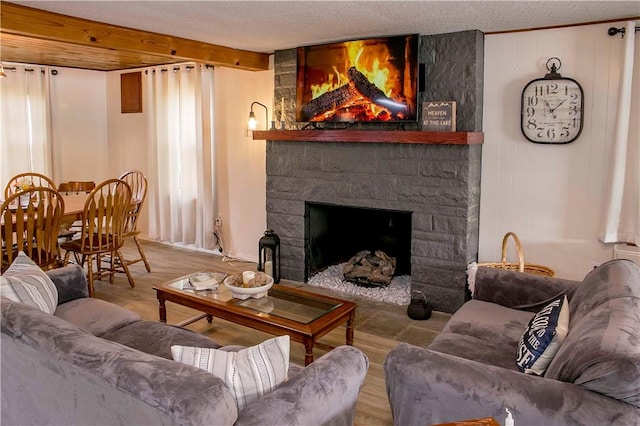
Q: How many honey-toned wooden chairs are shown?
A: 5